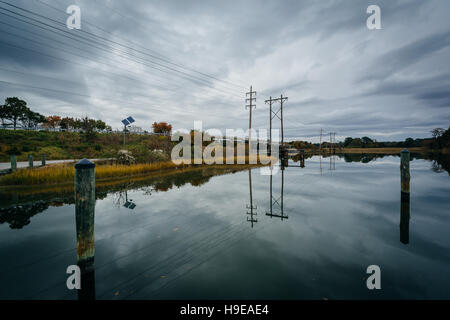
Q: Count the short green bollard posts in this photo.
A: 3